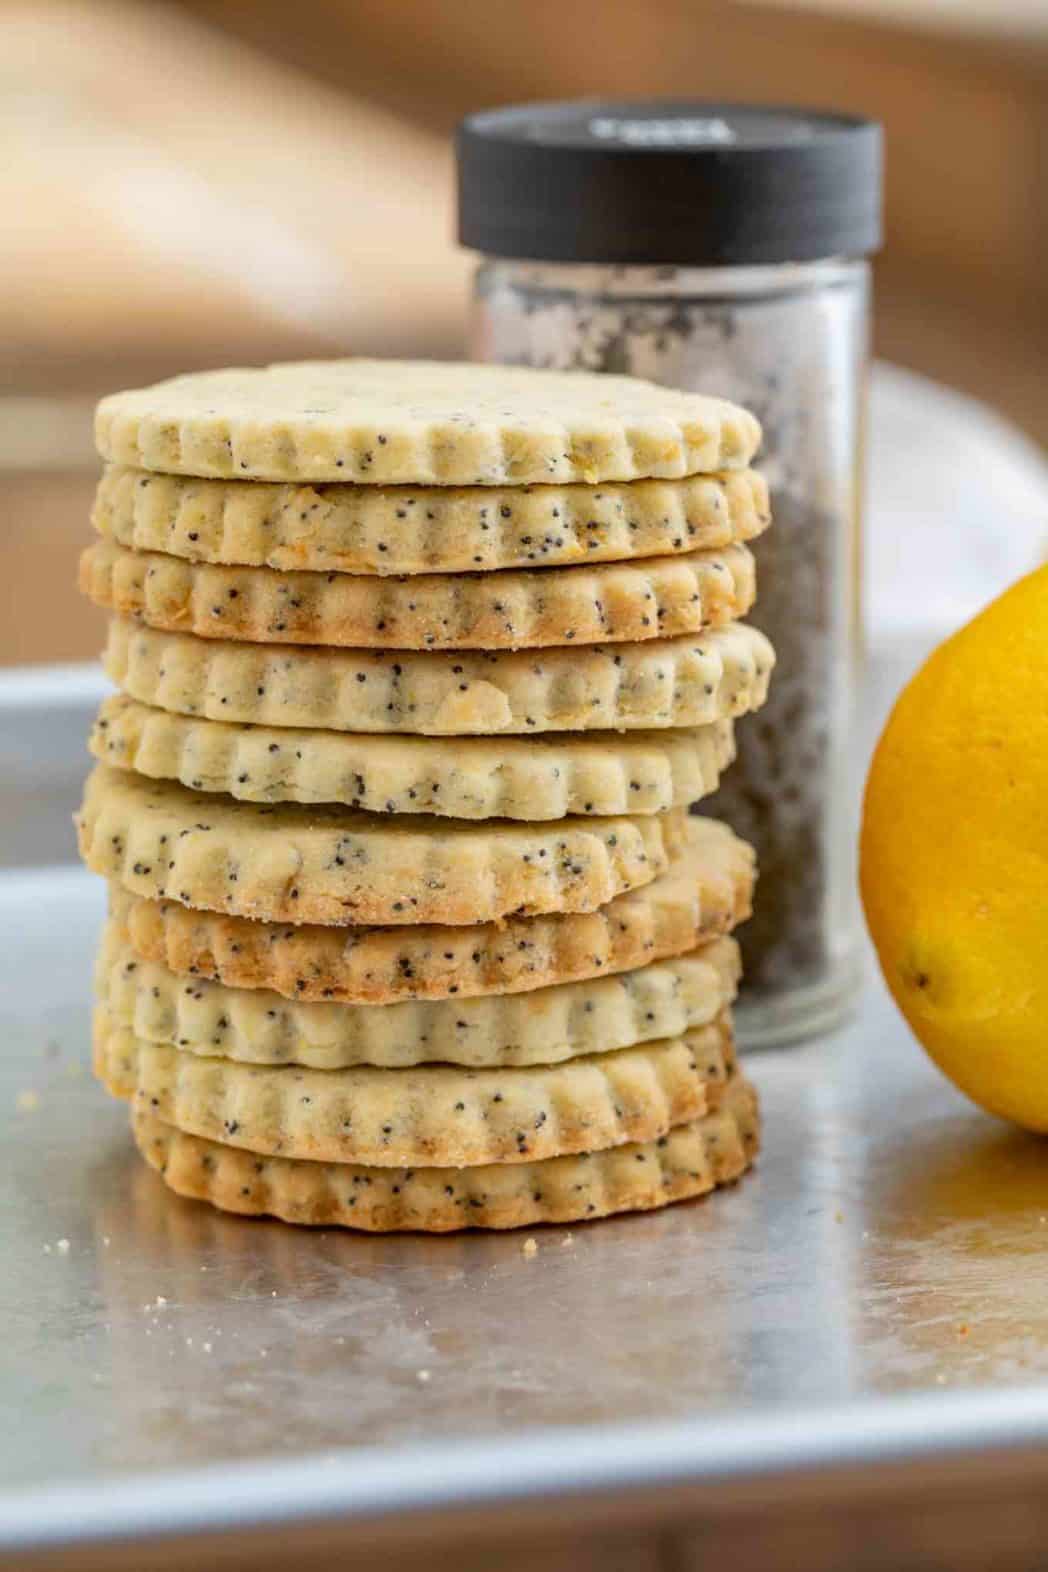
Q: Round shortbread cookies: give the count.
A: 10